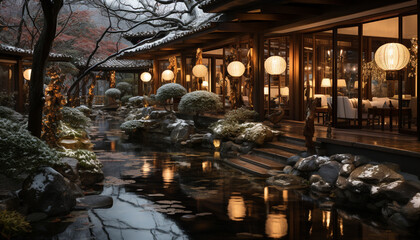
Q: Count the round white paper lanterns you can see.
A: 7